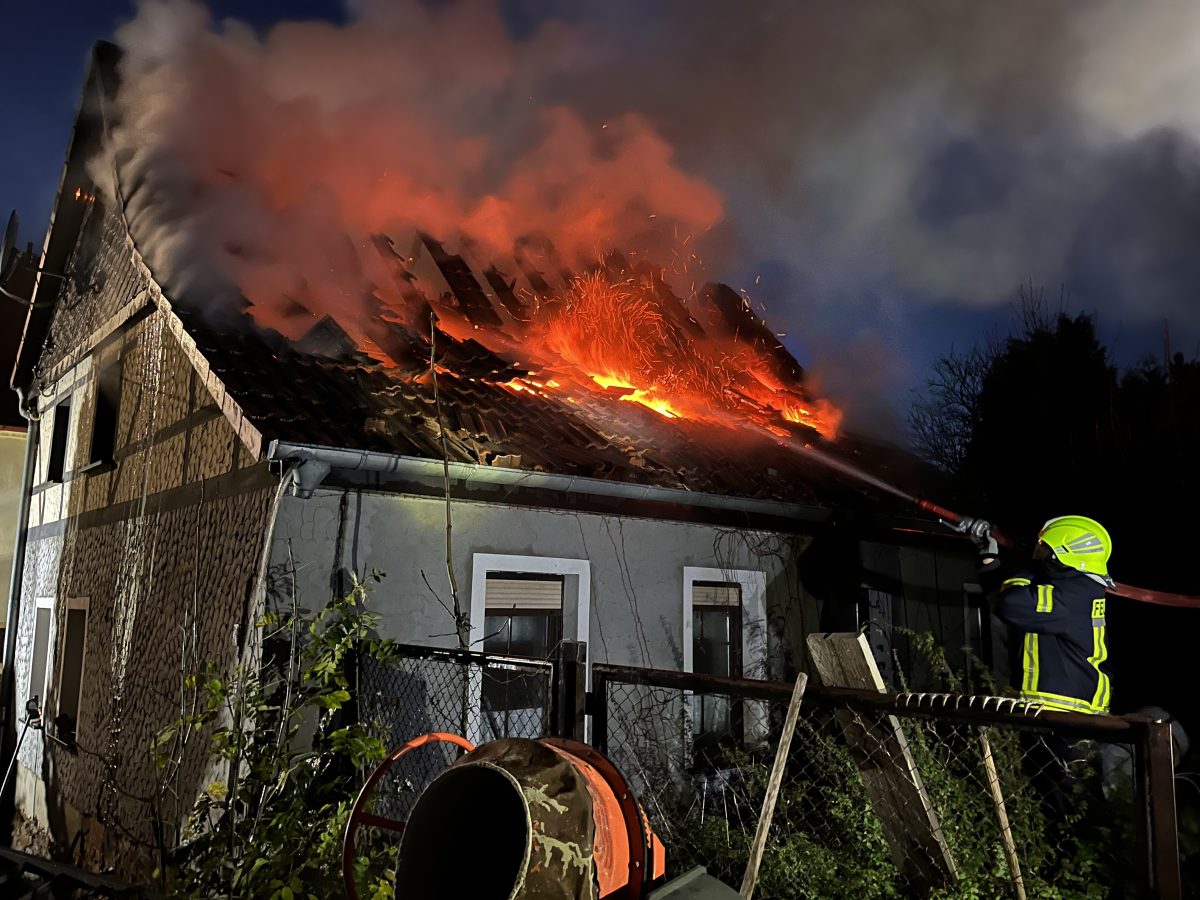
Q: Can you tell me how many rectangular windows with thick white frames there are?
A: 2